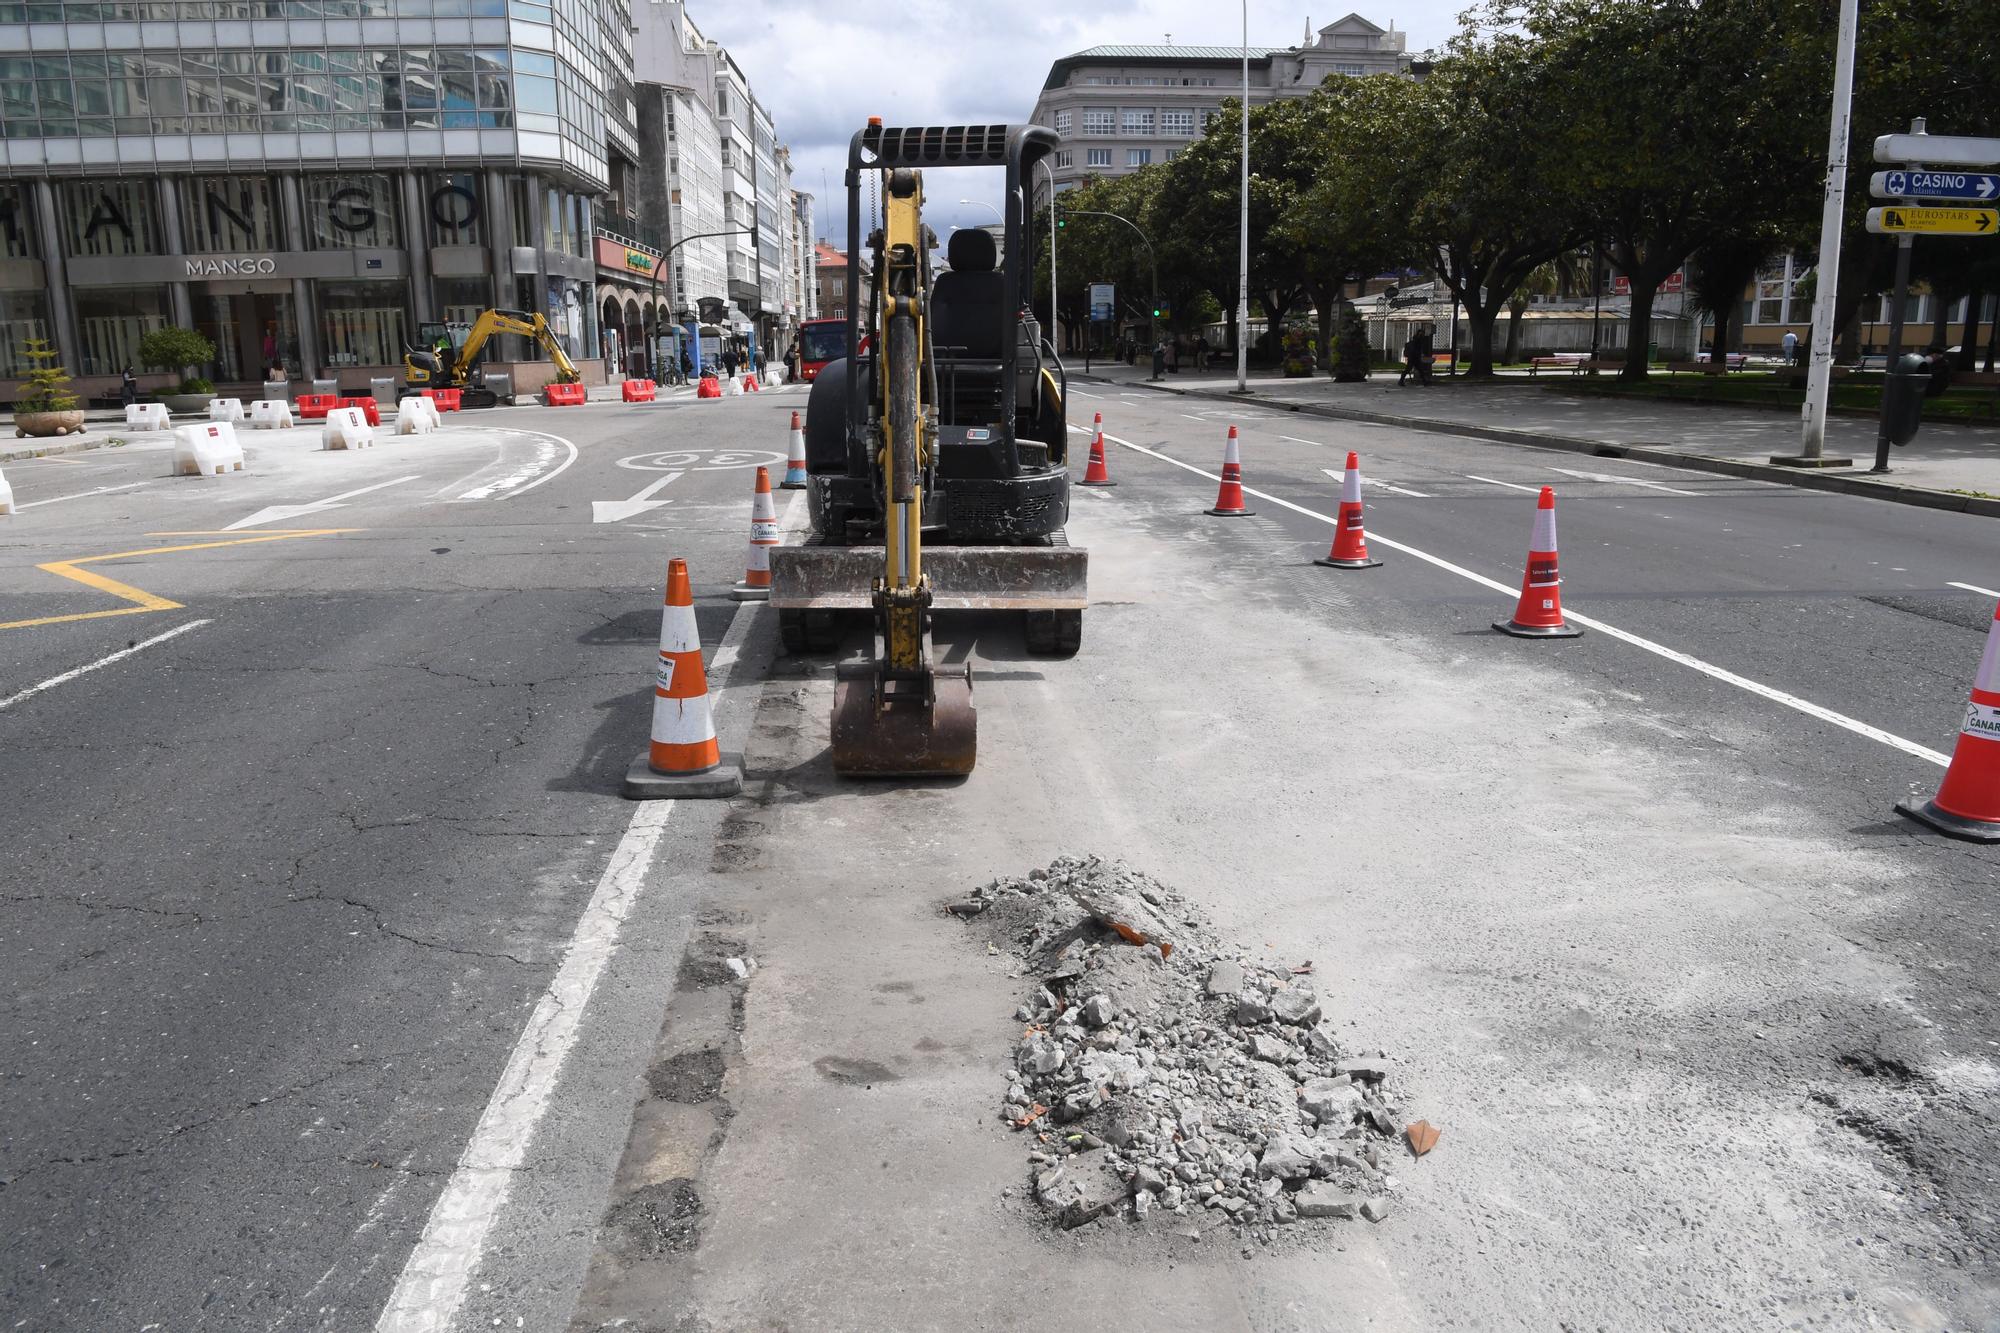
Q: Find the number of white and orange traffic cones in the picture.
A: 3